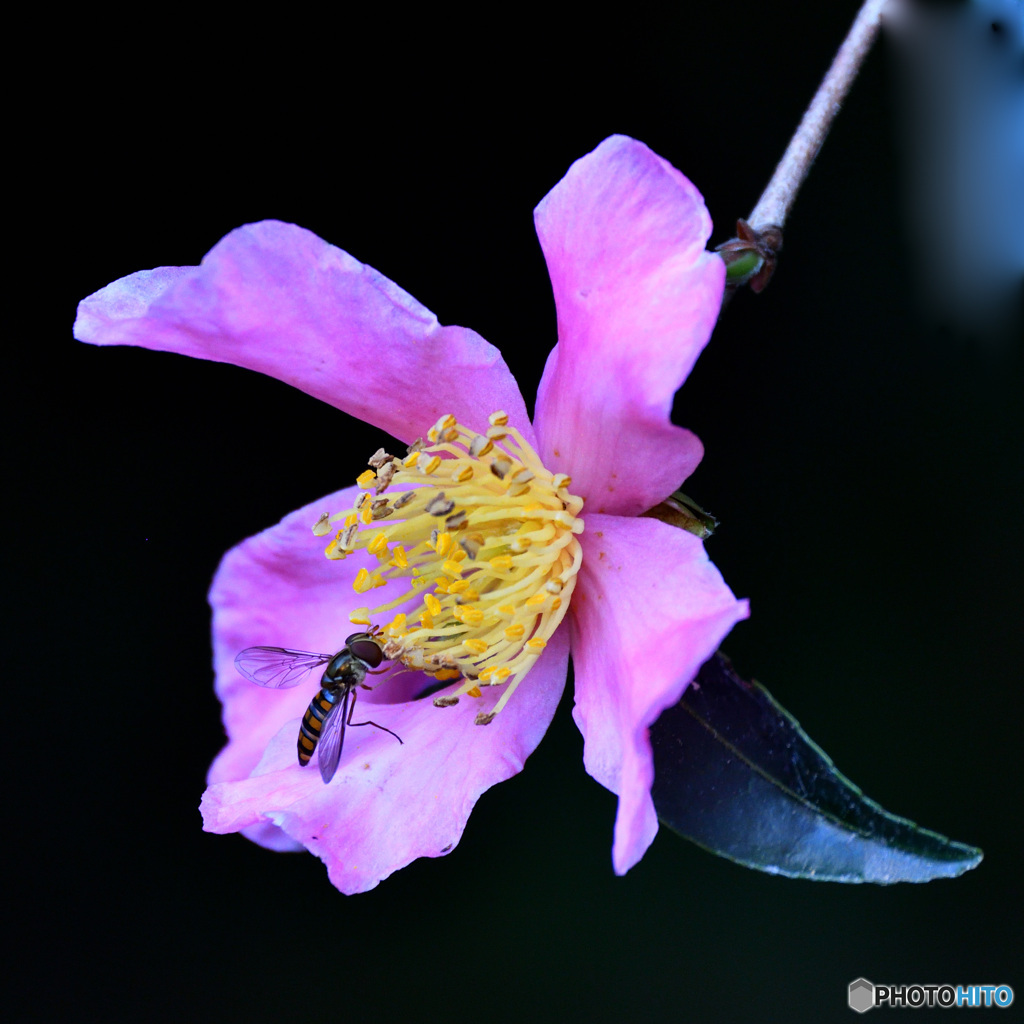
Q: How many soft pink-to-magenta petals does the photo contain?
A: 5